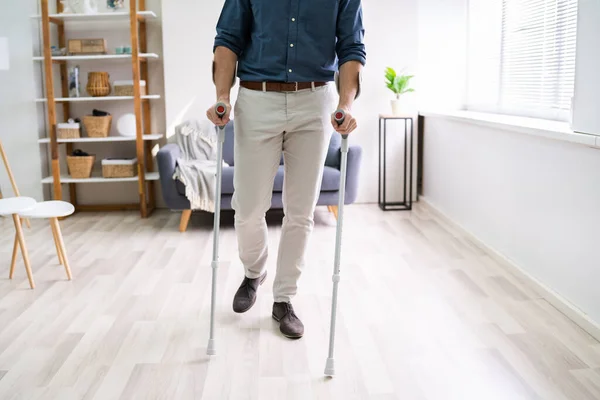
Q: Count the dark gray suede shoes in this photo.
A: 2